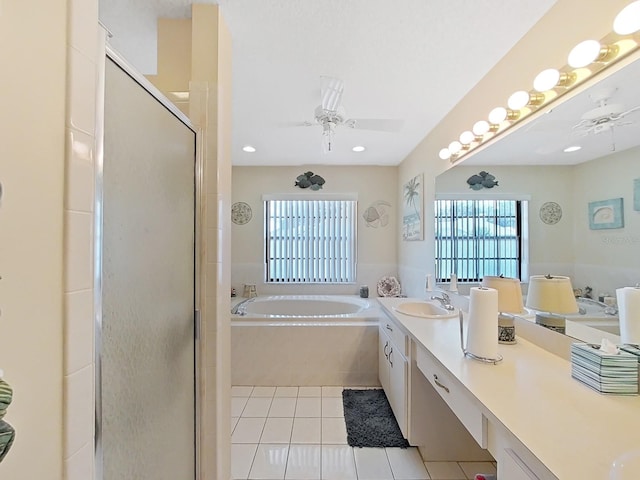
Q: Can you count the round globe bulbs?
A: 9